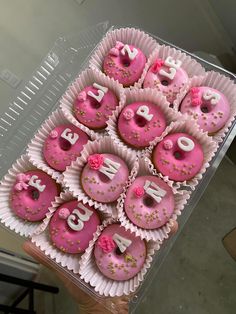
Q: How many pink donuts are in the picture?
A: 12